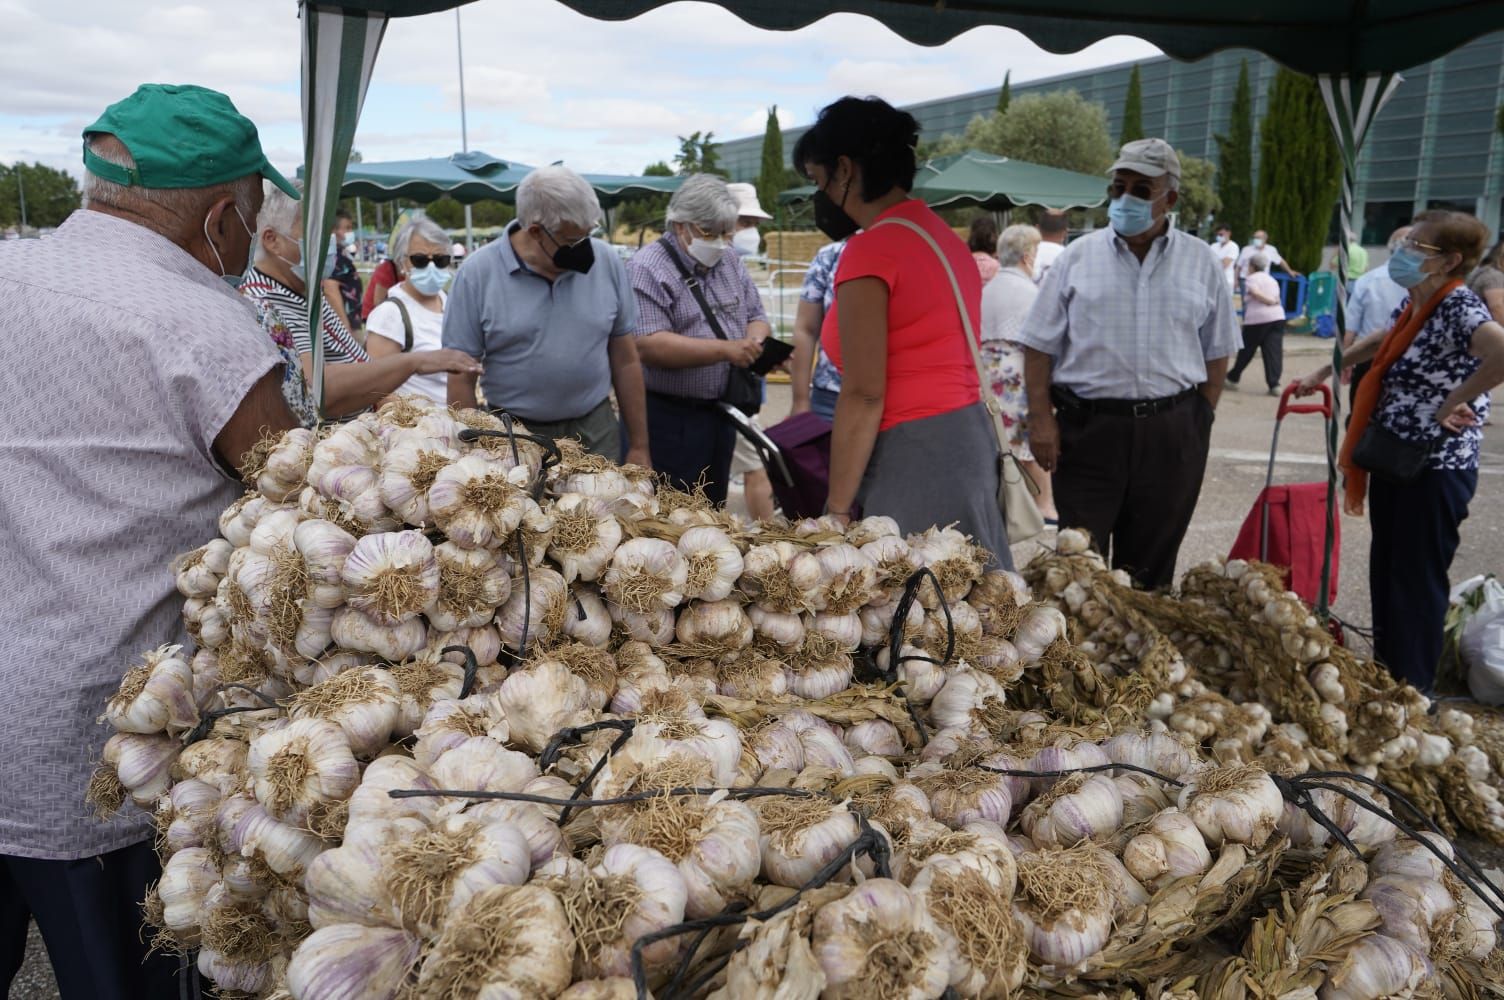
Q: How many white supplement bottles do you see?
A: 0